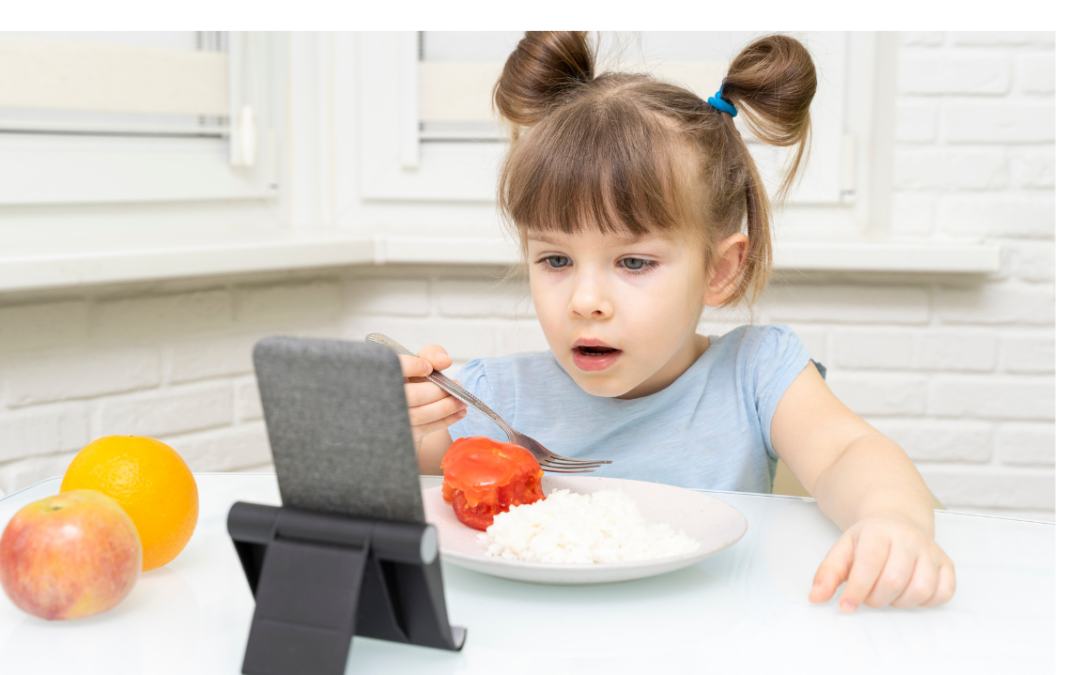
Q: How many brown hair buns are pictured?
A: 2